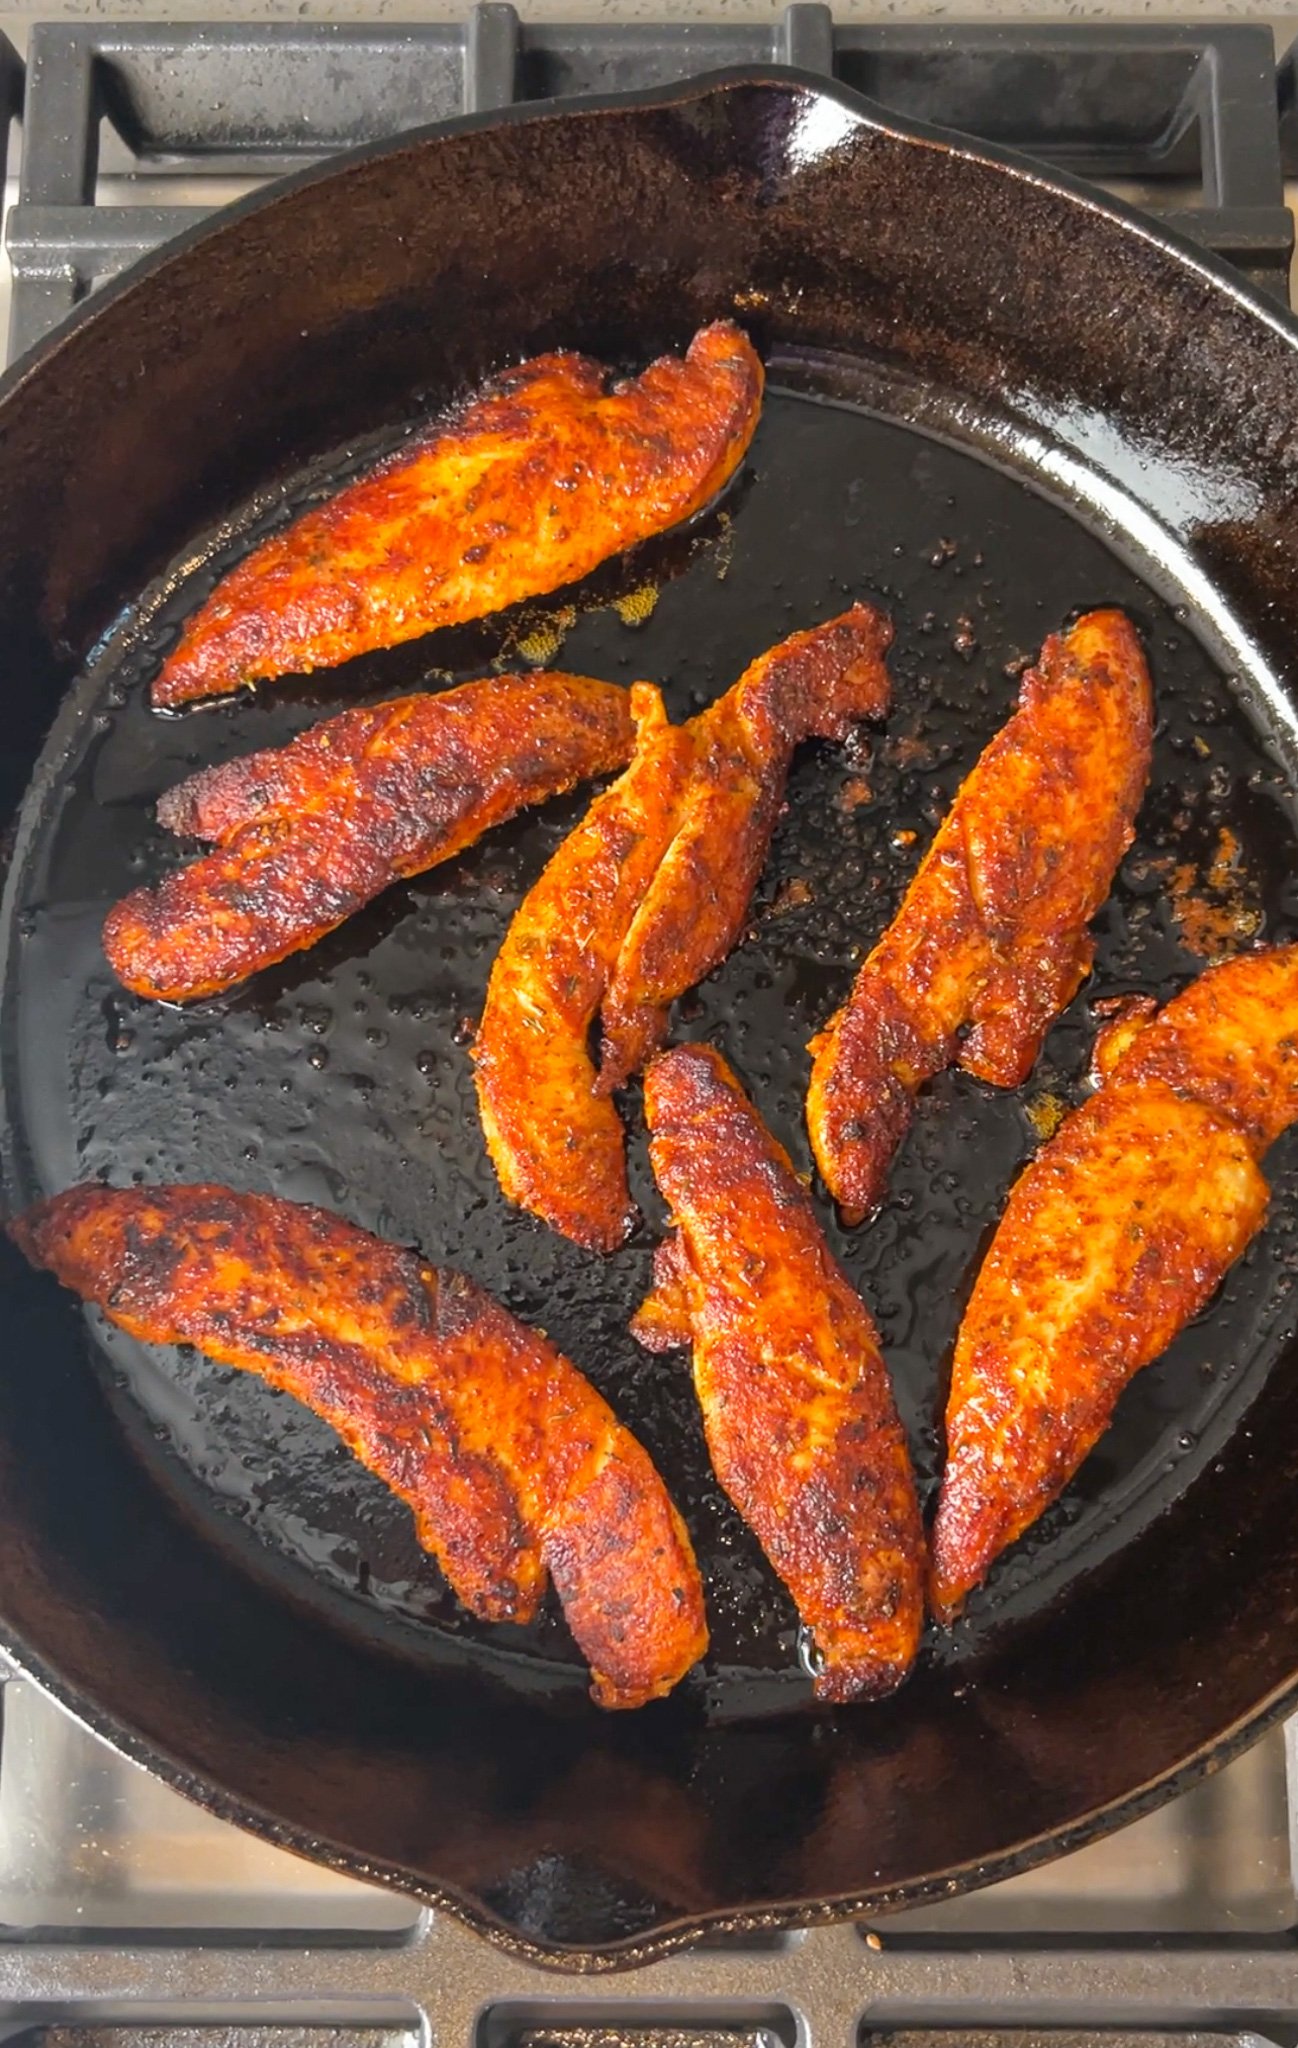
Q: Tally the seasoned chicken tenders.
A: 7